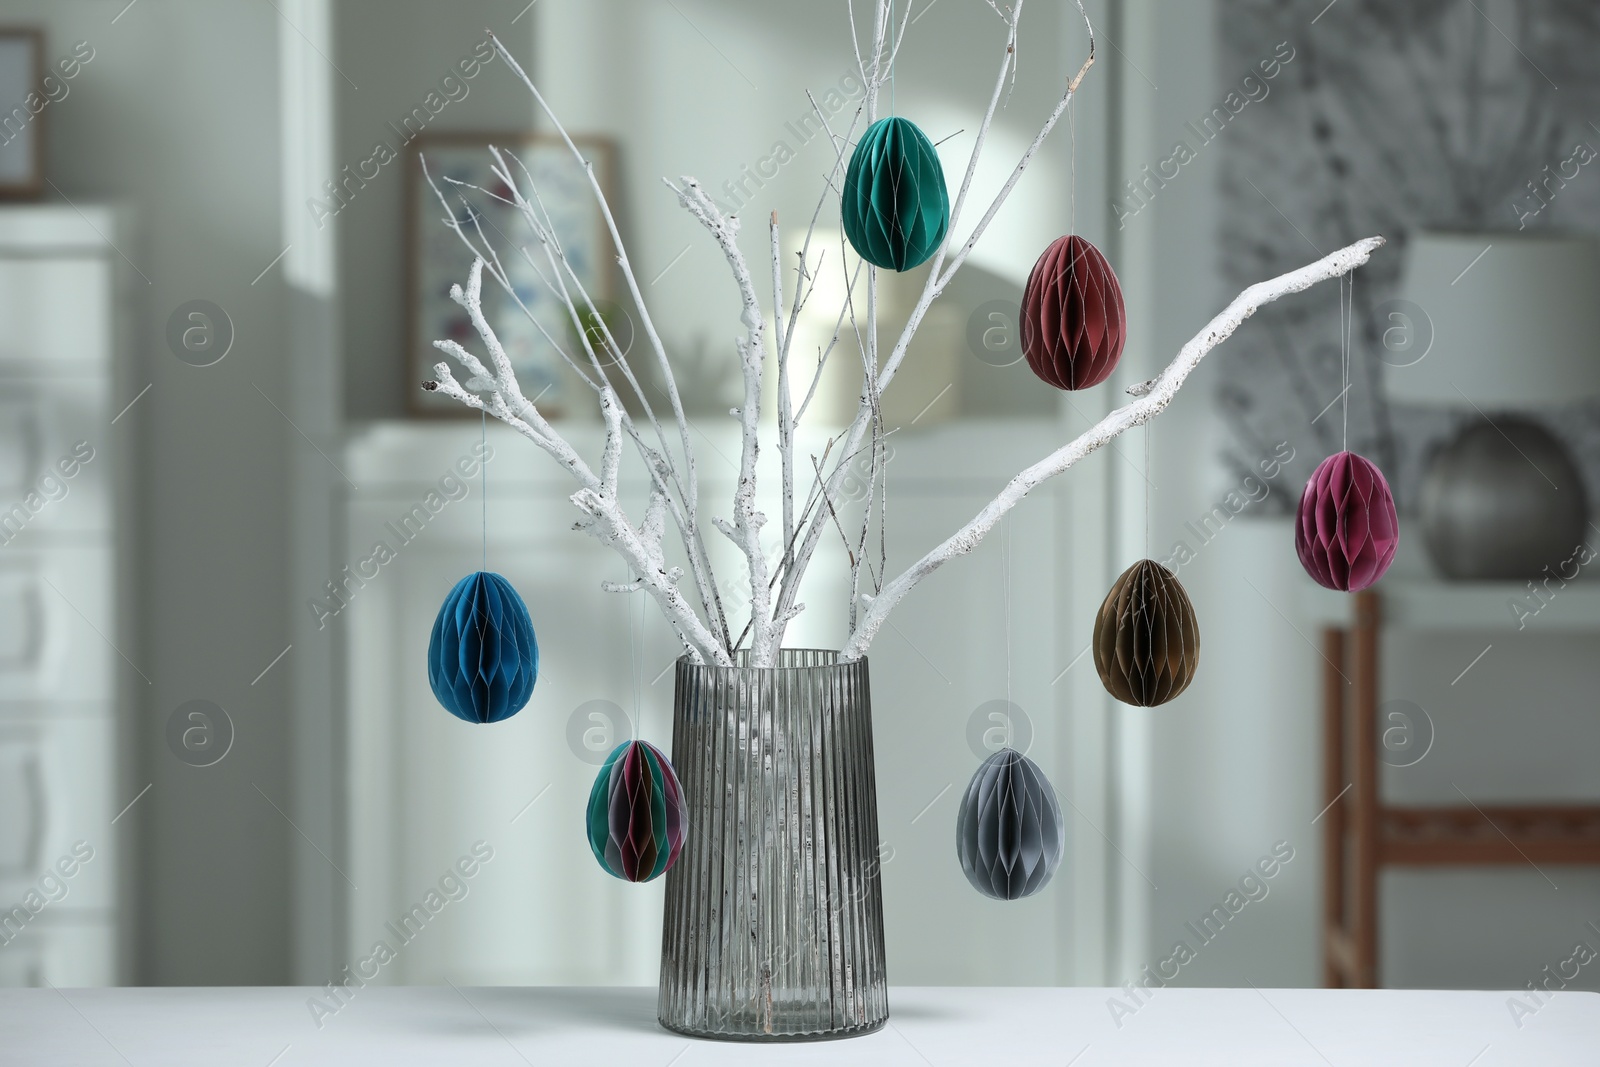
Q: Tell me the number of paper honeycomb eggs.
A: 7